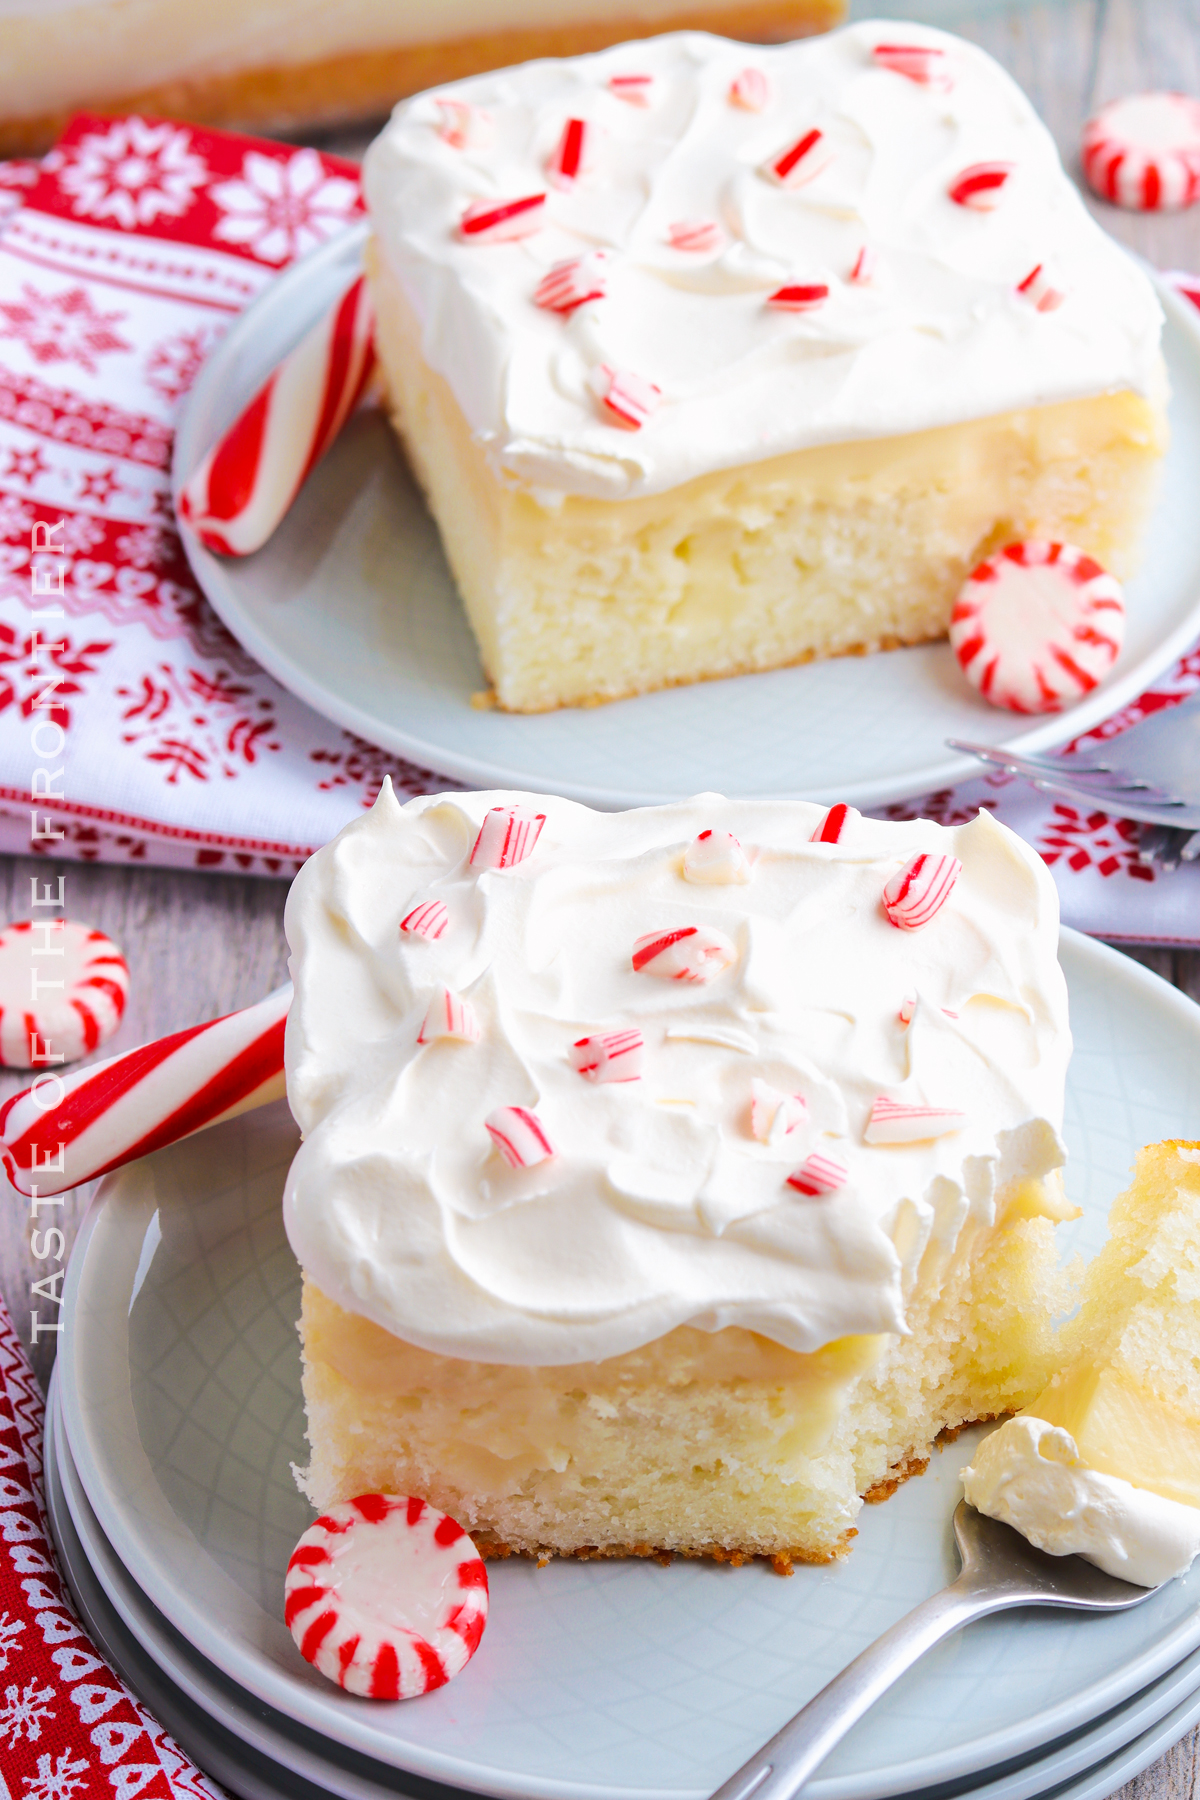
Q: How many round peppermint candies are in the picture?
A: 4